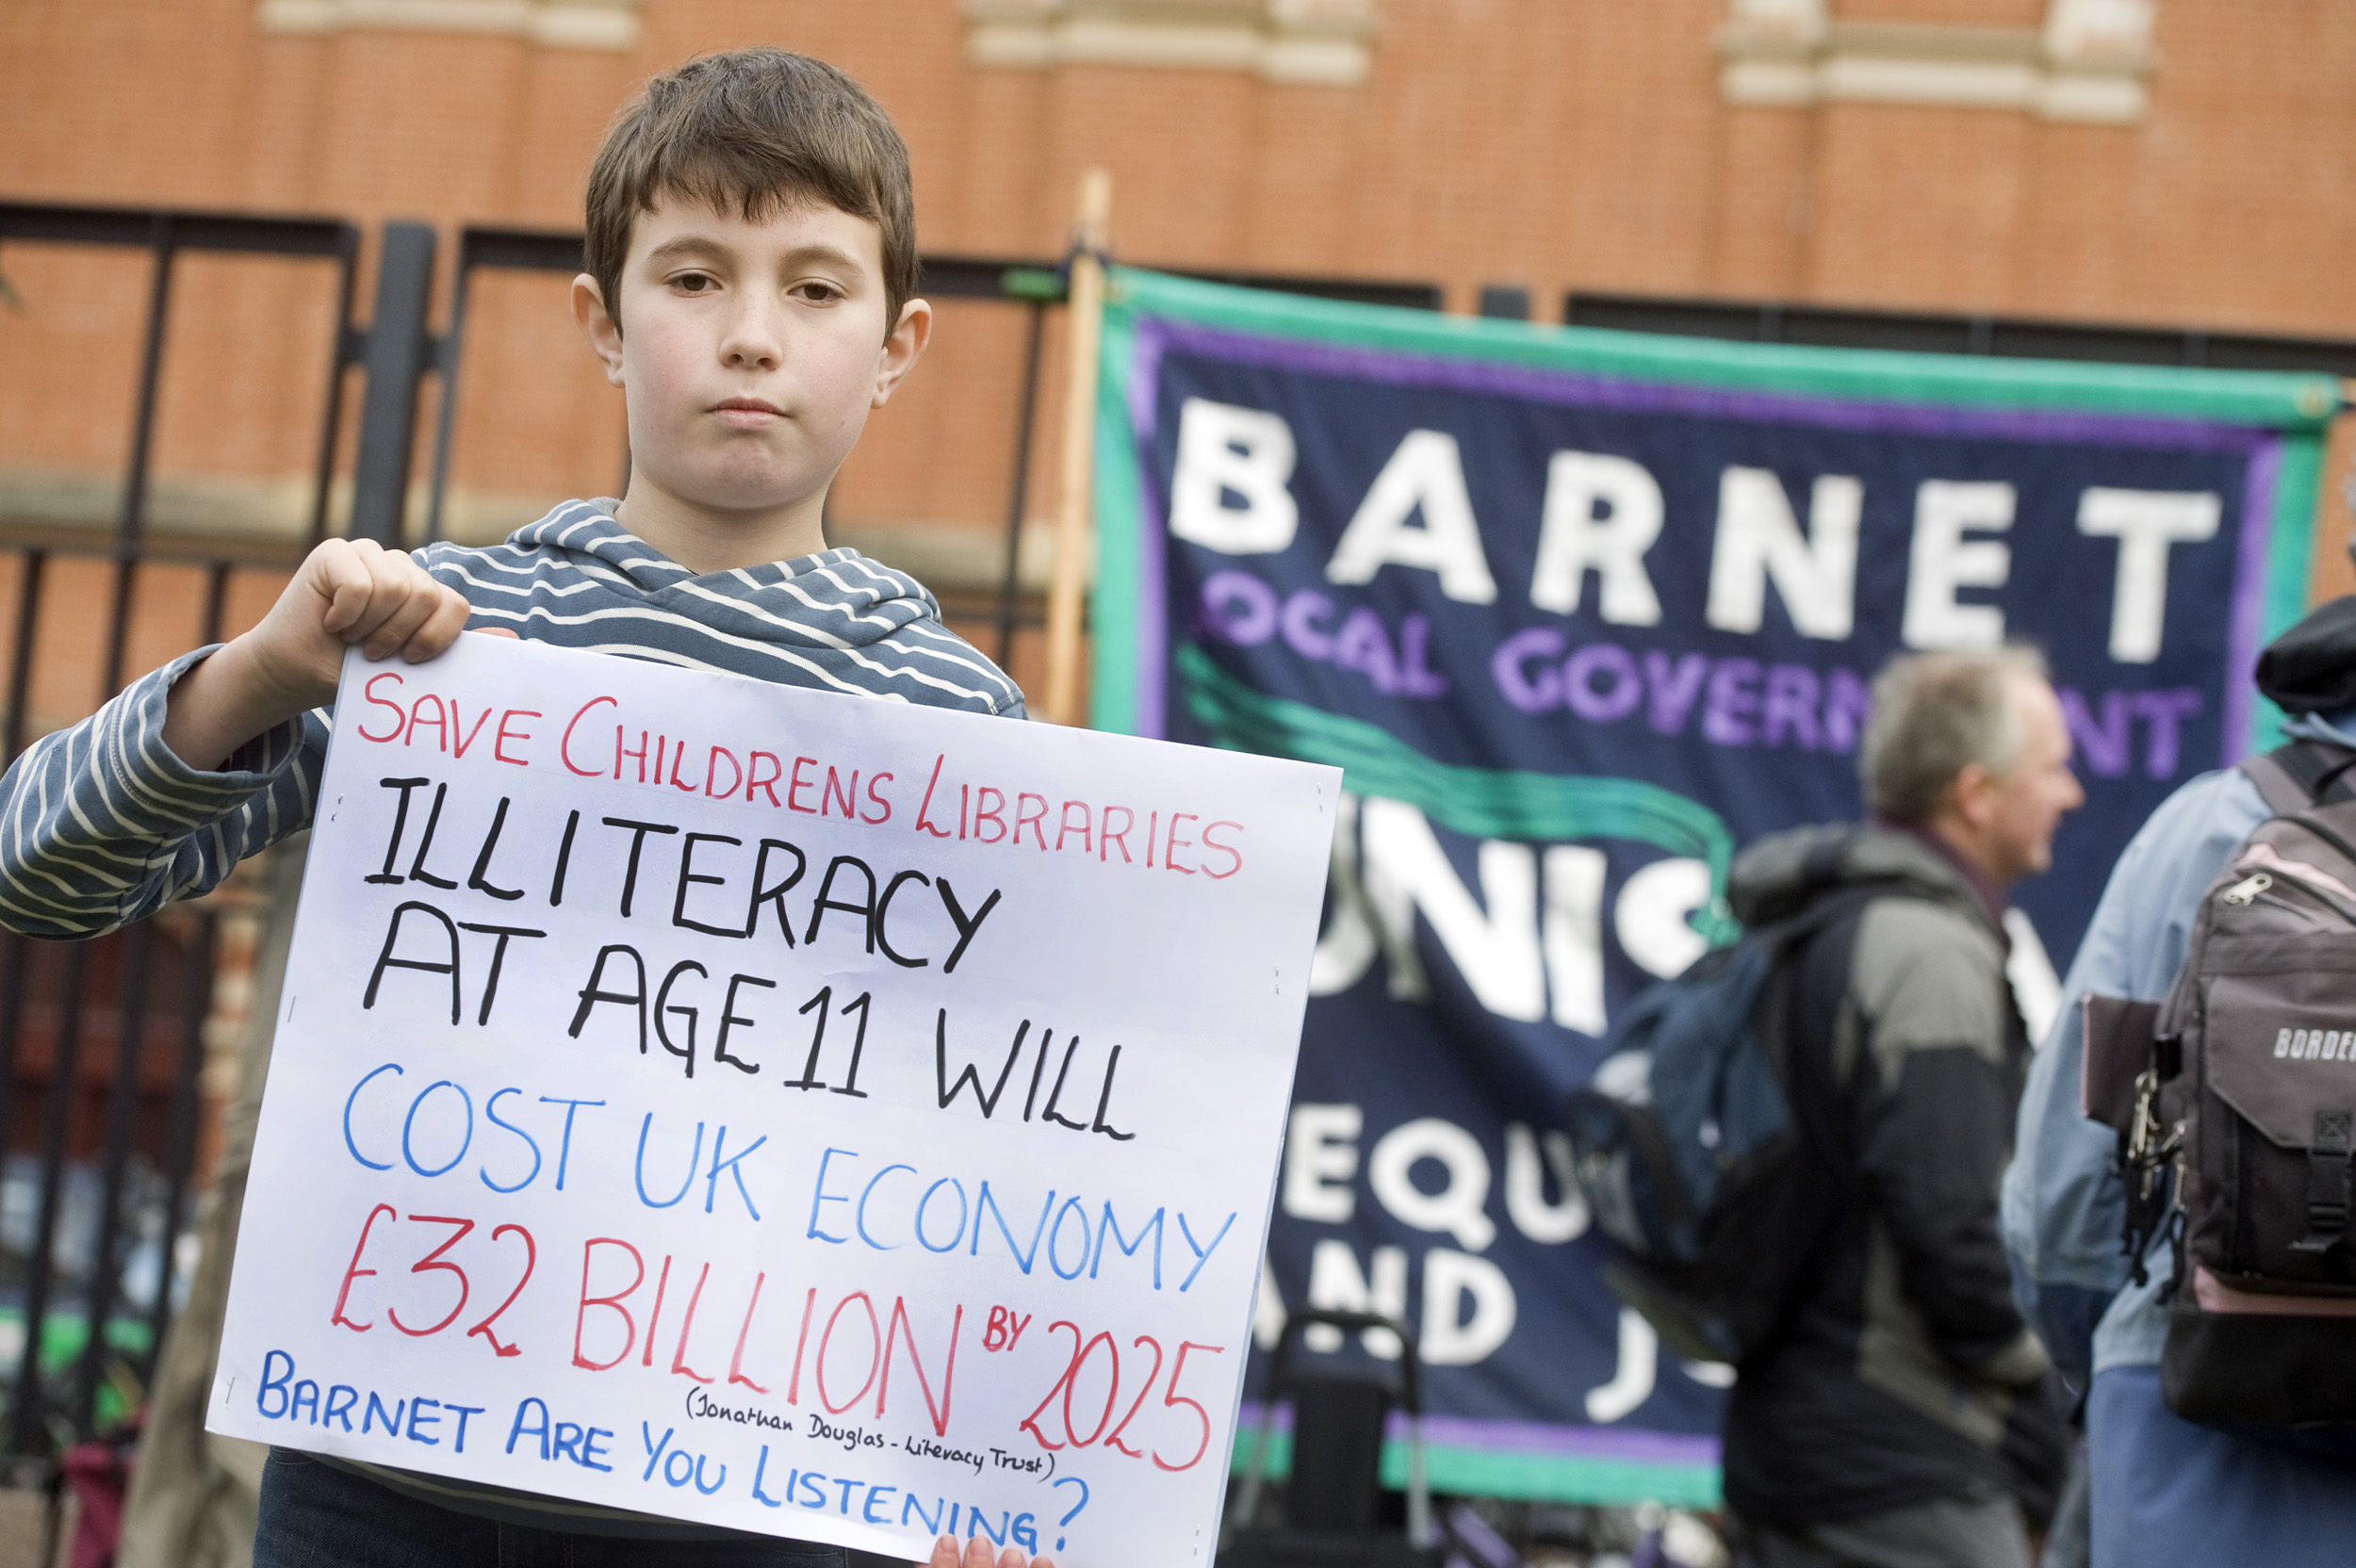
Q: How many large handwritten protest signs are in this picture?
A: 1